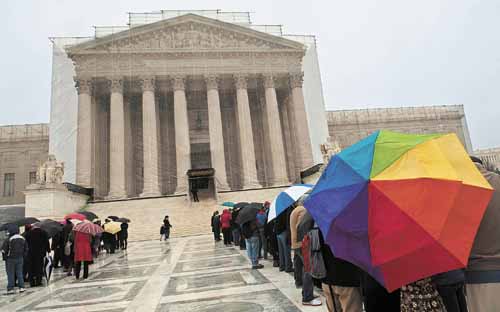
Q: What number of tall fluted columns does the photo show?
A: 8